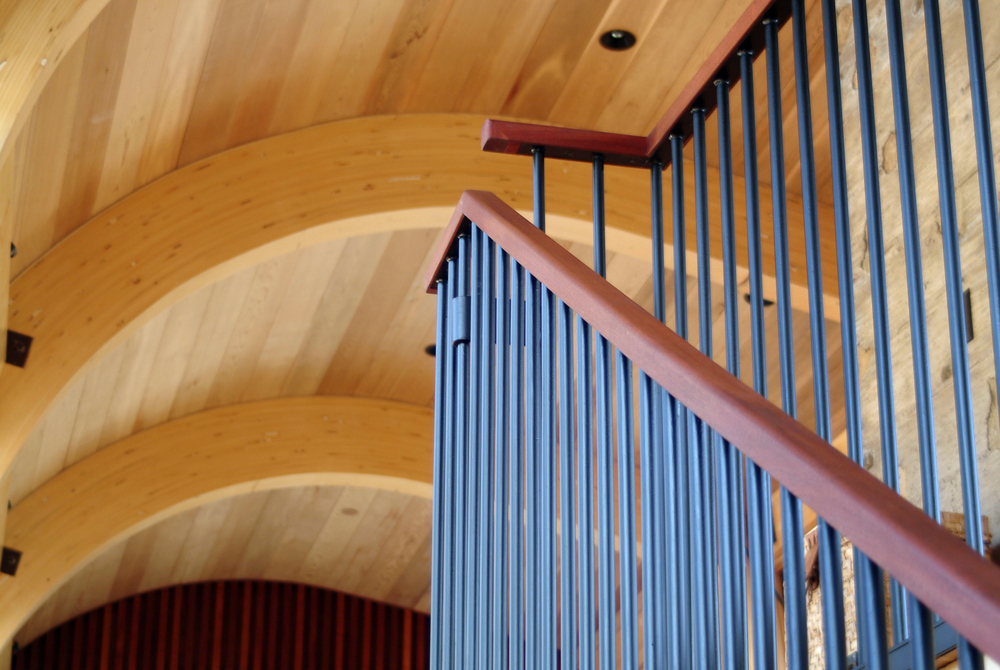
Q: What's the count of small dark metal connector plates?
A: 2